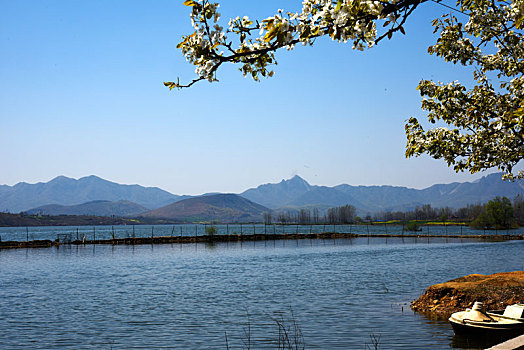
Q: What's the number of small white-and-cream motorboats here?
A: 1